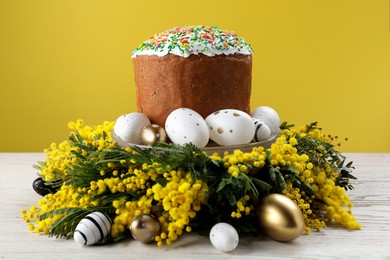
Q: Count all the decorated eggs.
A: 11